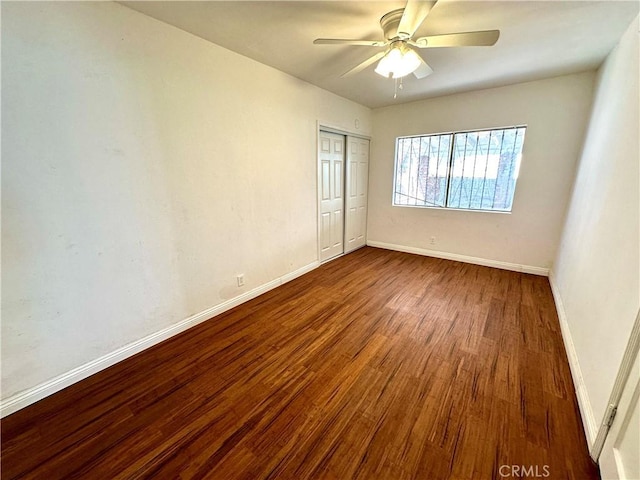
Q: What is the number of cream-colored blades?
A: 5